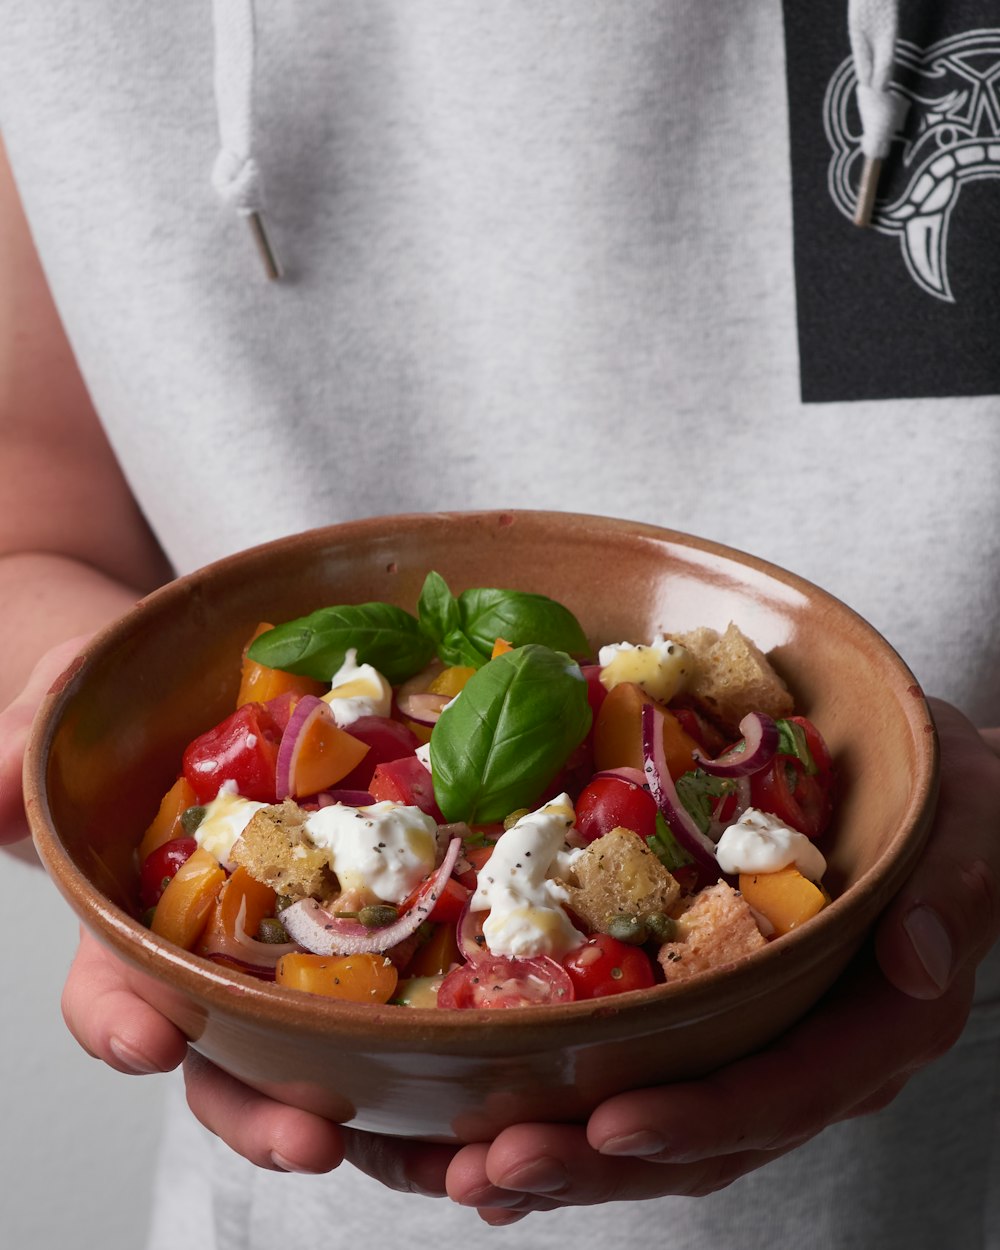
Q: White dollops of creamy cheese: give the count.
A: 6